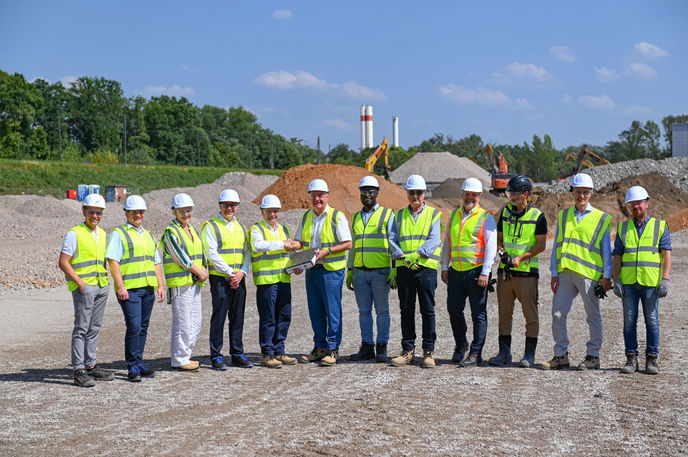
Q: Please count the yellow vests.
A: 12